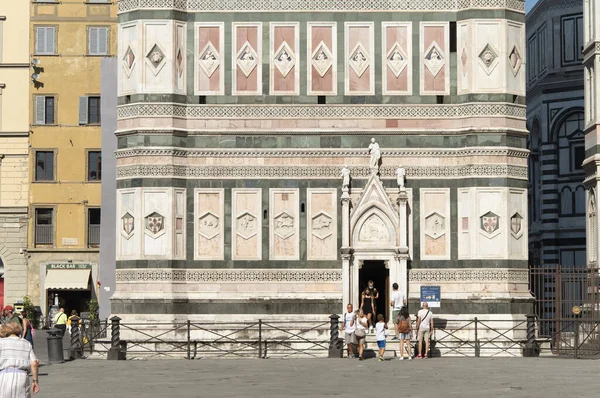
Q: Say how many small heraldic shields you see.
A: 4